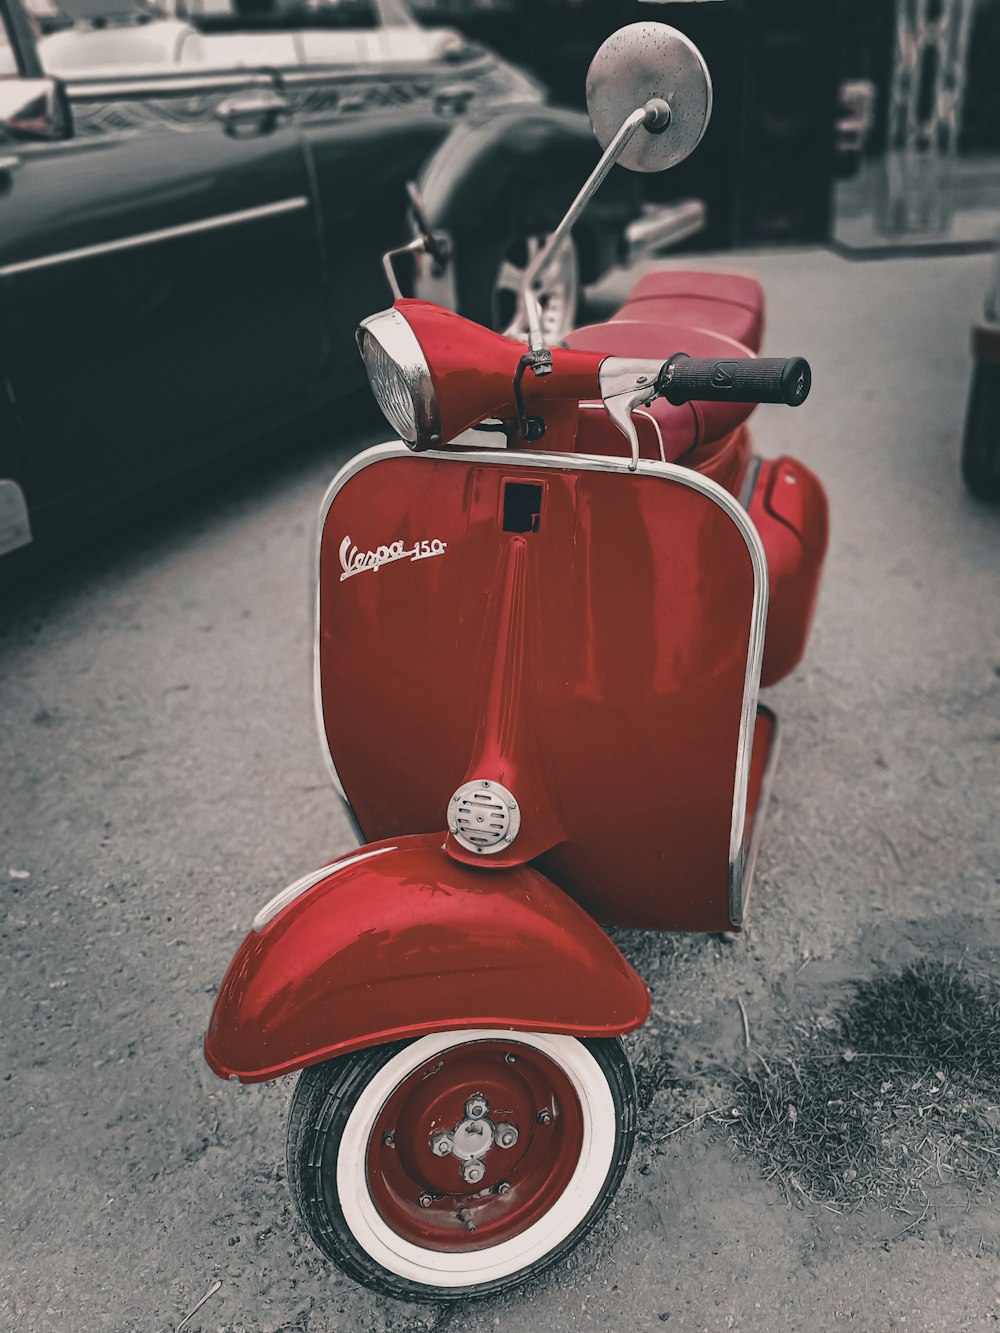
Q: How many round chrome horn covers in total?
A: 1